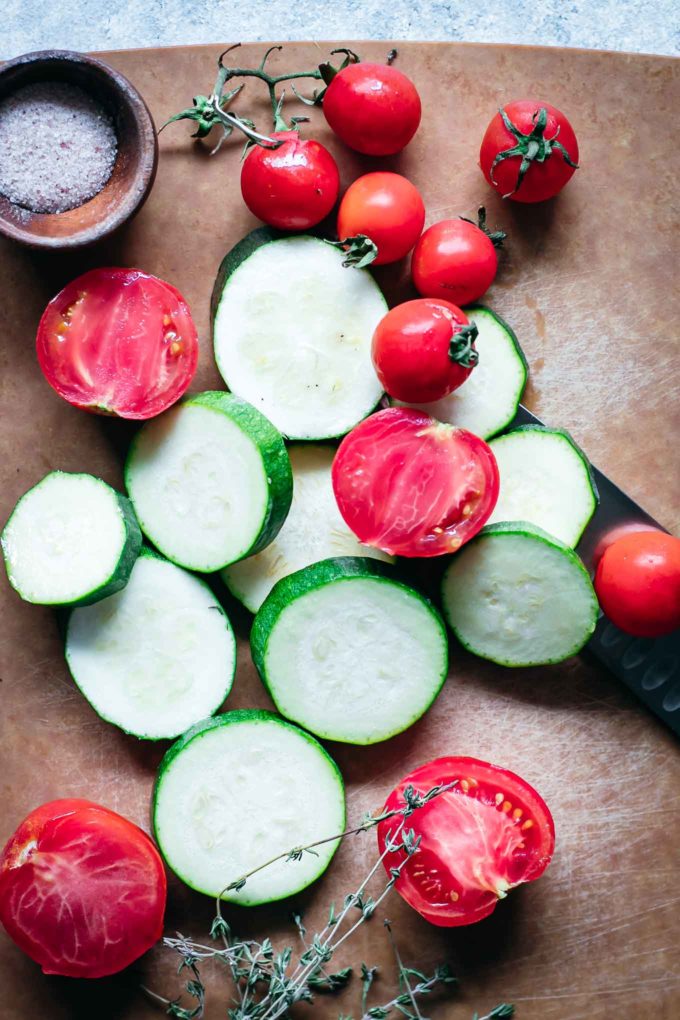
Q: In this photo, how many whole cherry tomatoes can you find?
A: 7